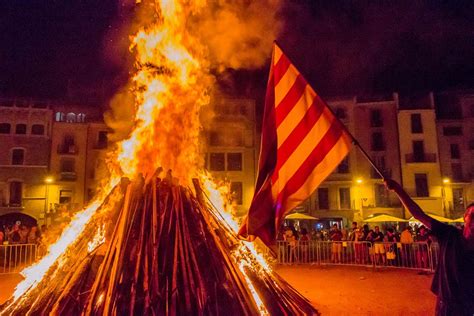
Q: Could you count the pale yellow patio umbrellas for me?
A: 4